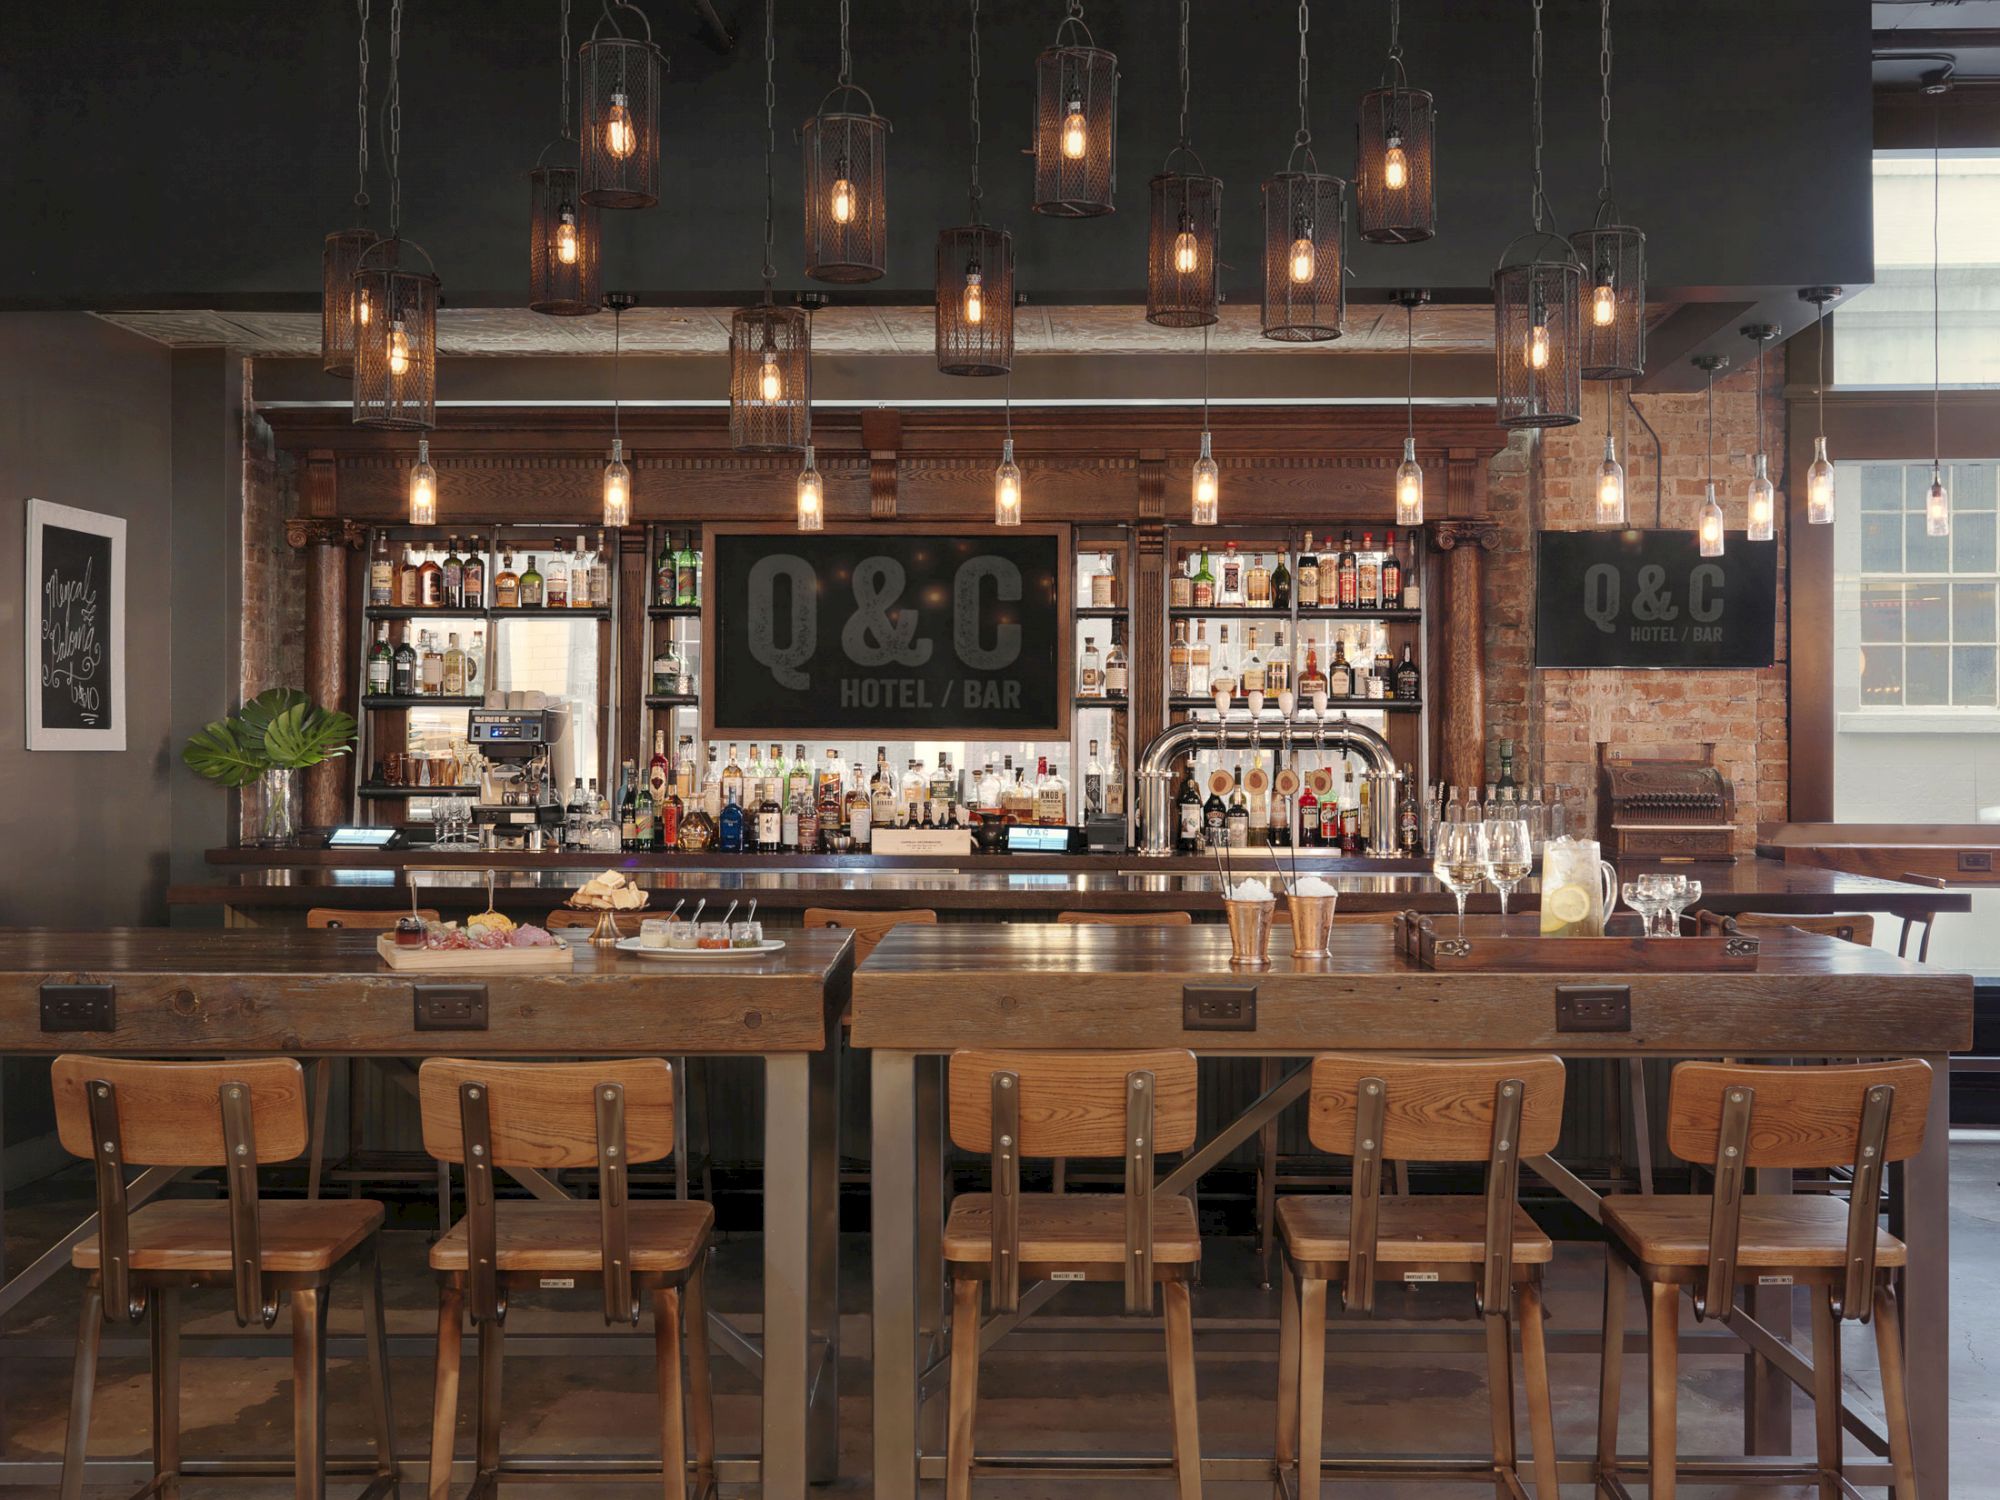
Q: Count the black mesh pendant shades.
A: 13